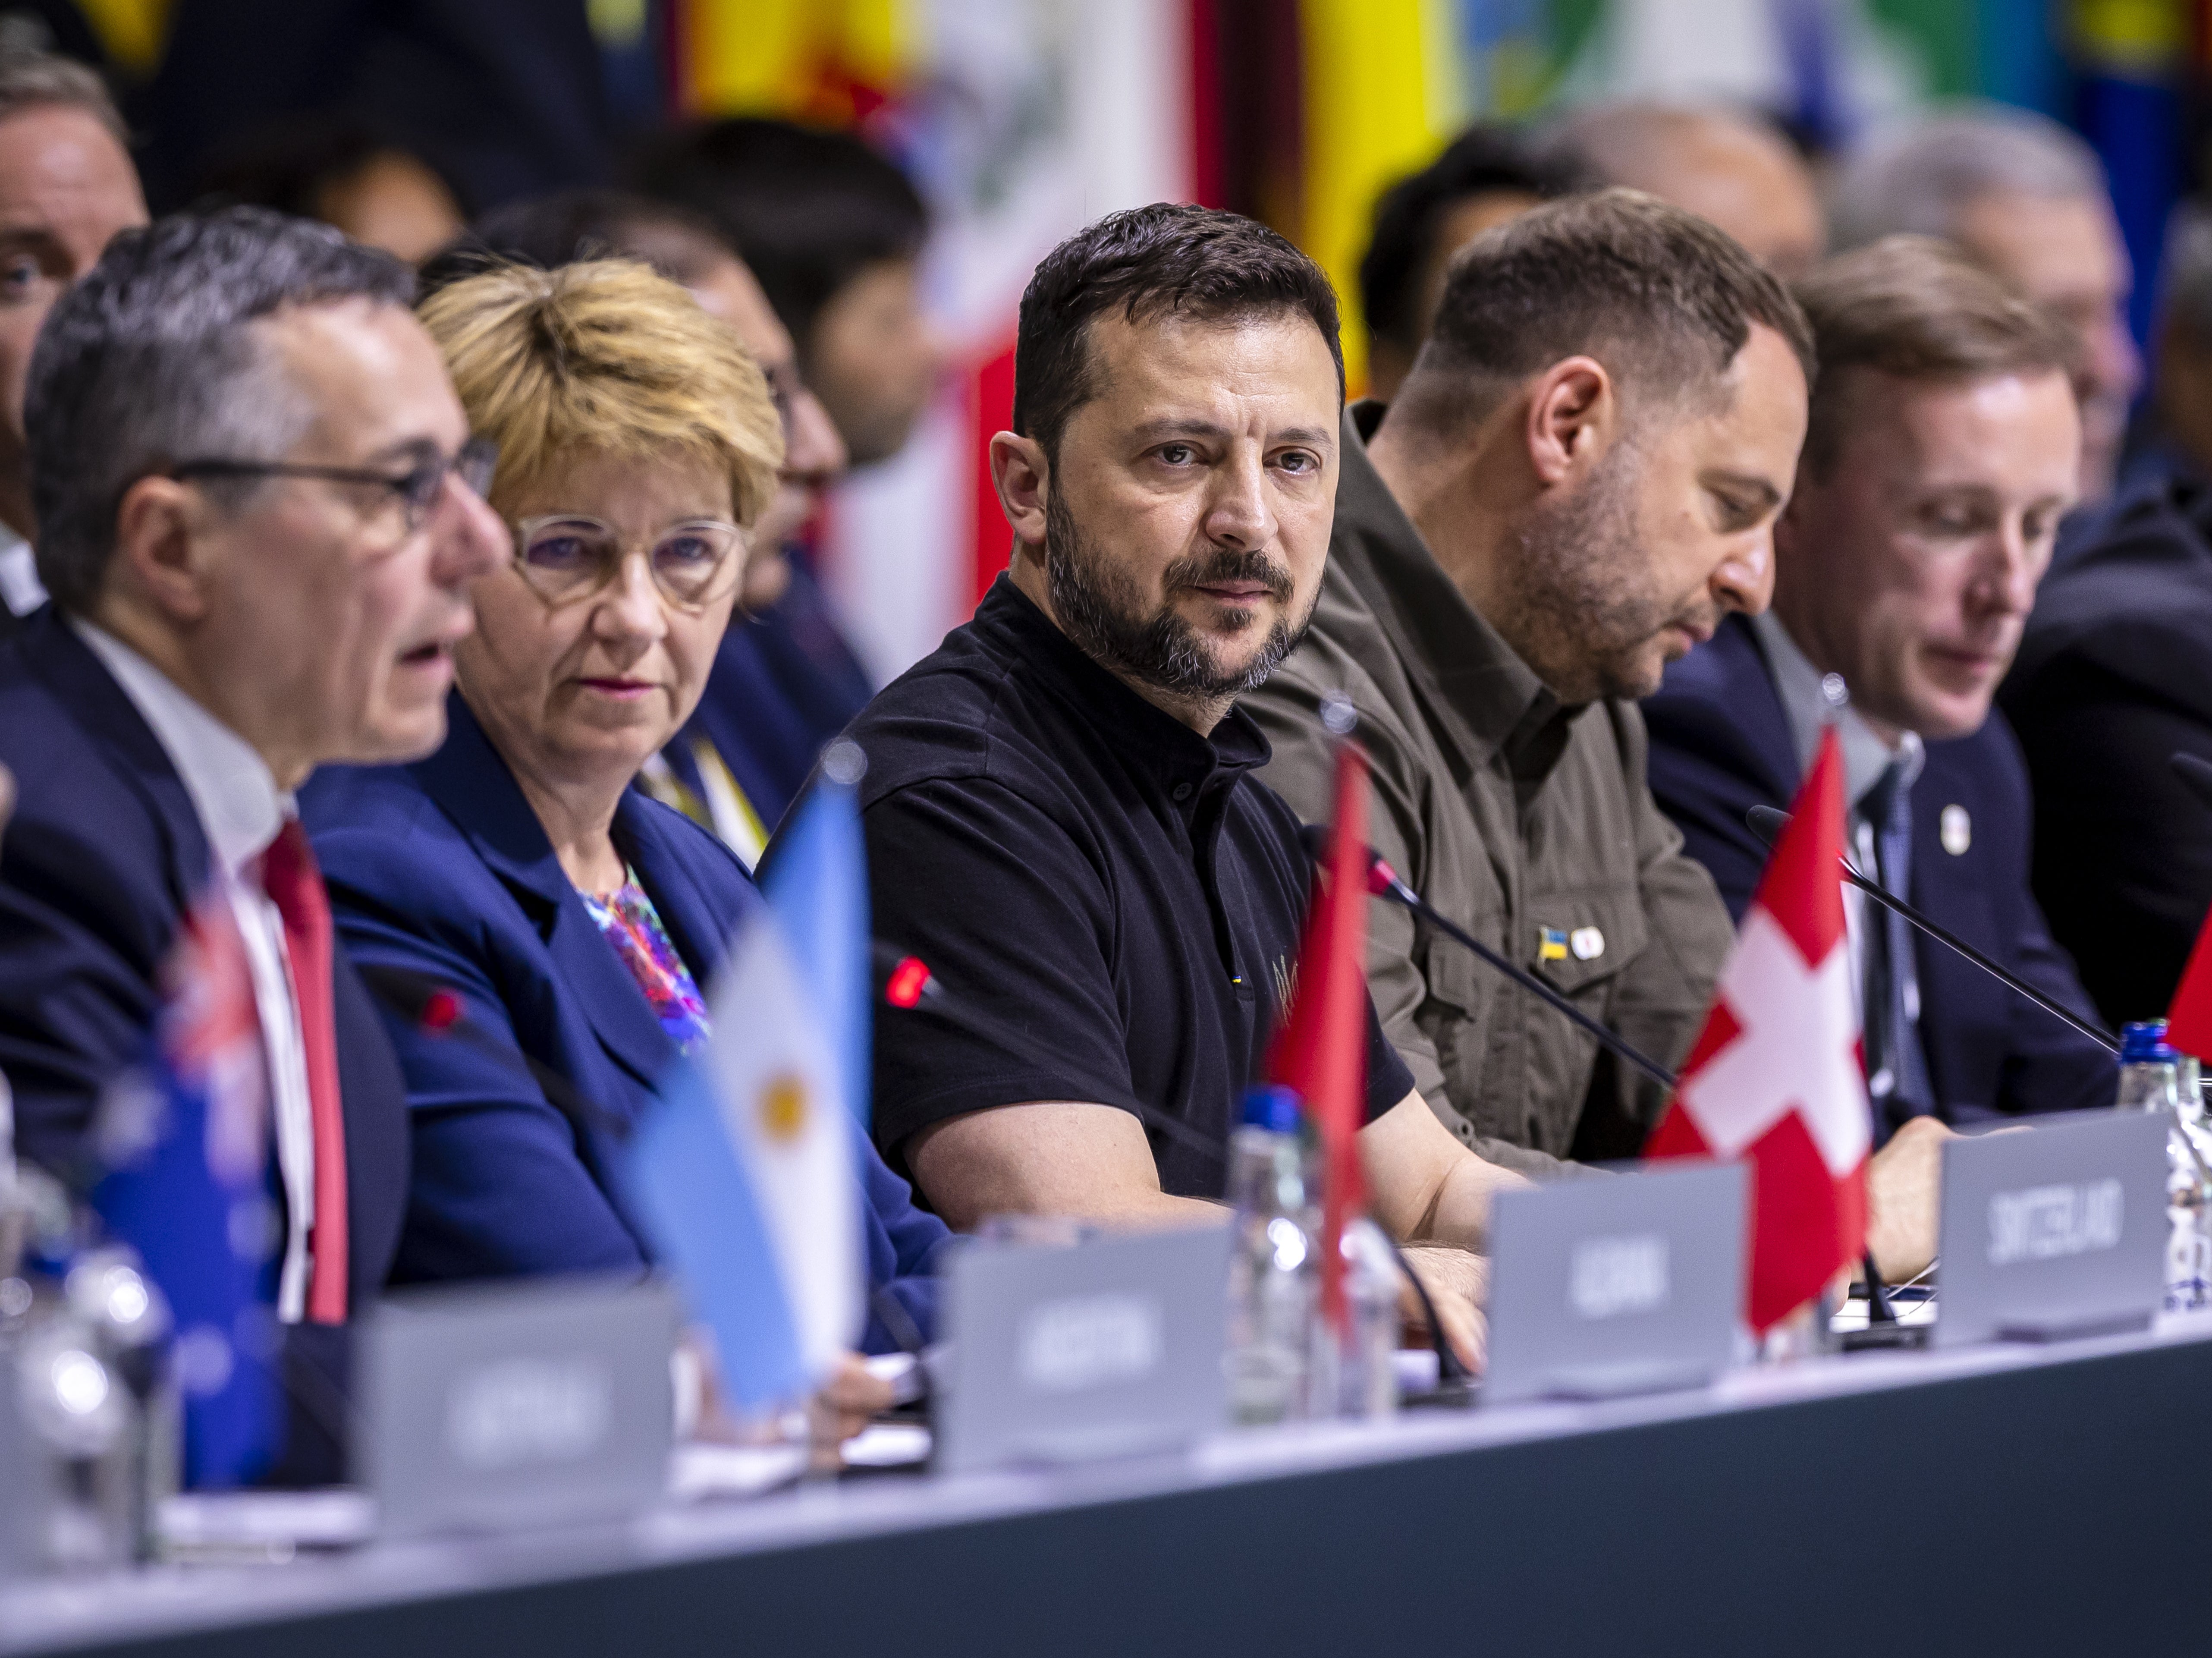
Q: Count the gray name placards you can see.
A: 4